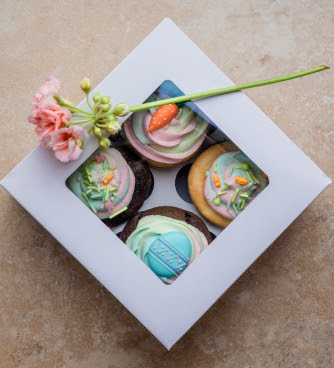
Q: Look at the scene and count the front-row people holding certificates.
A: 0